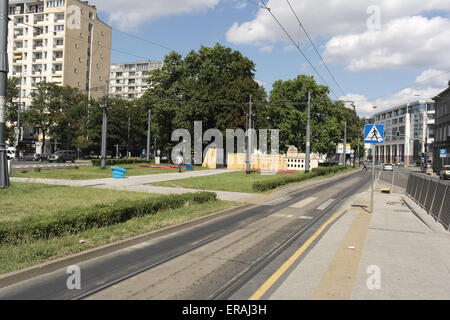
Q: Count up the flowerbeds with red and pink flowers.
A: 2